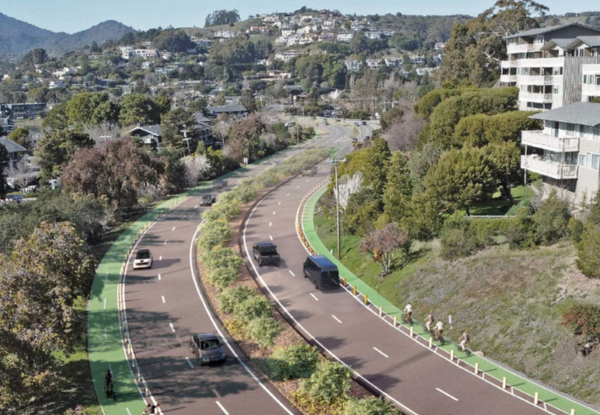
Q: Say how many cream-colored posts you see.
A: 9